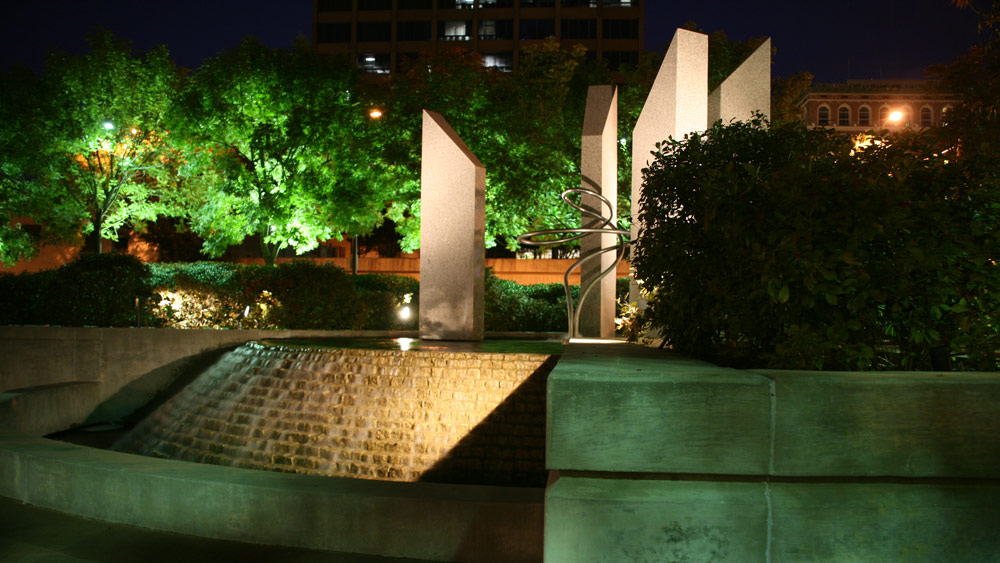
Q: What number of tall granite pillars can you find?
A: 4